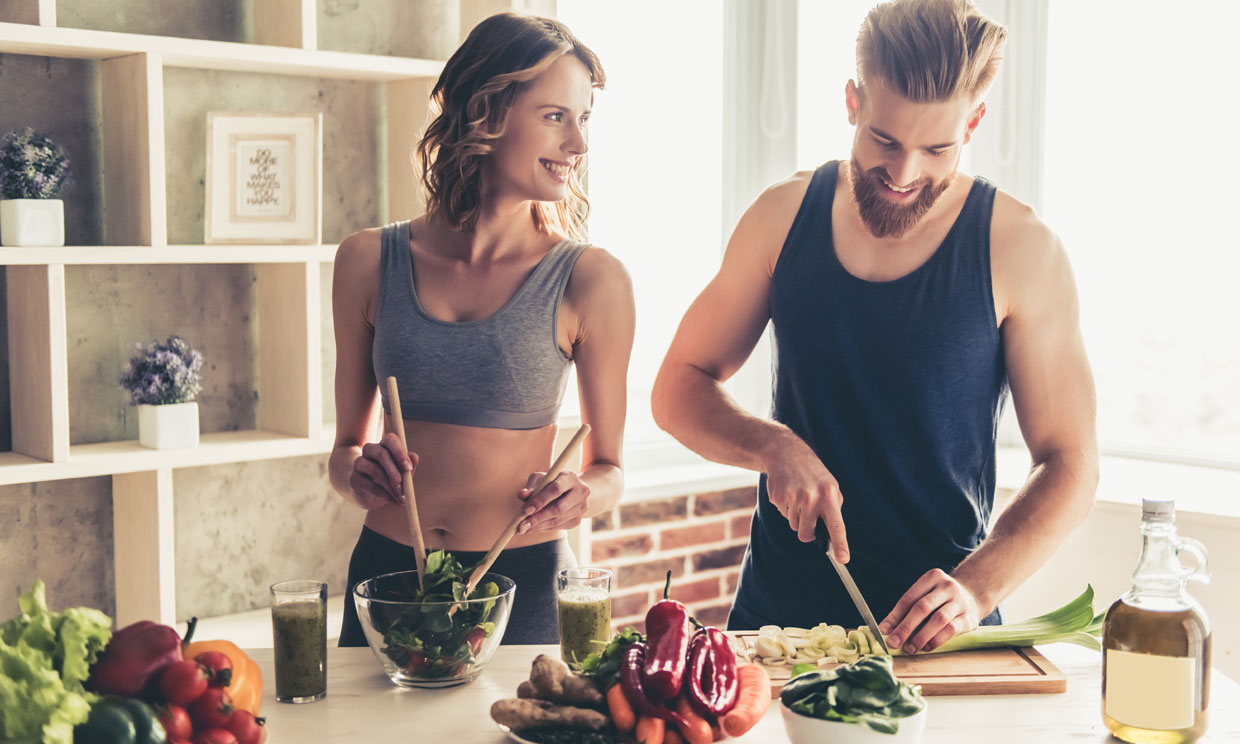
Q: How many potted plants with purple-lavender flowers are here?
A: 2